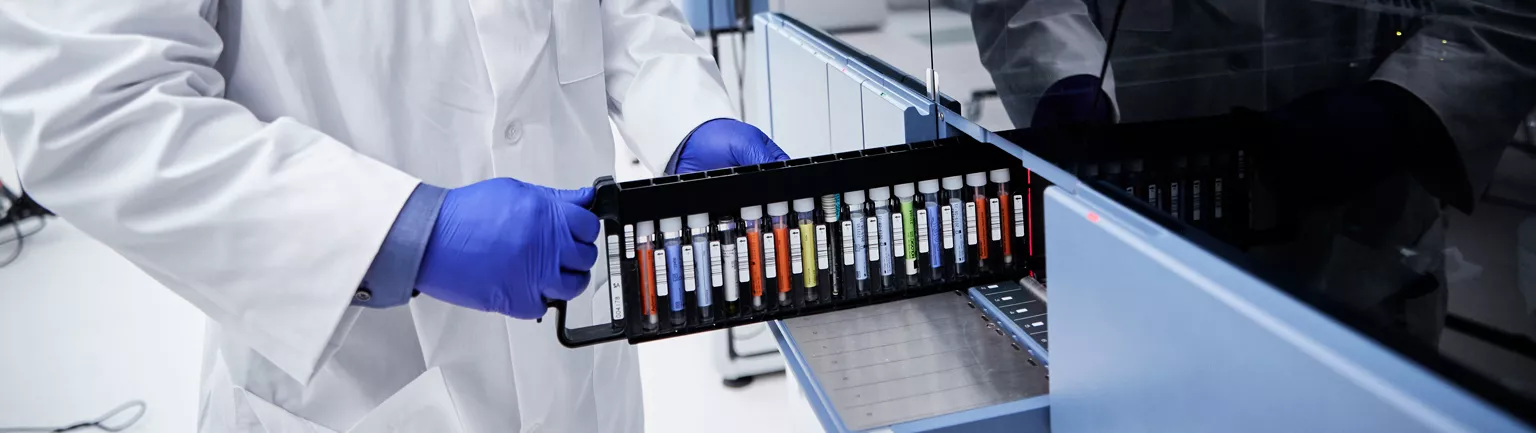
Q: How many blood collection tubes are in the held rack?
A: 15